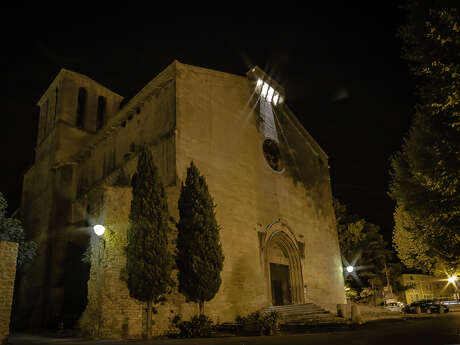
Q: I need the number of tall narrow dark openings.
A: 2